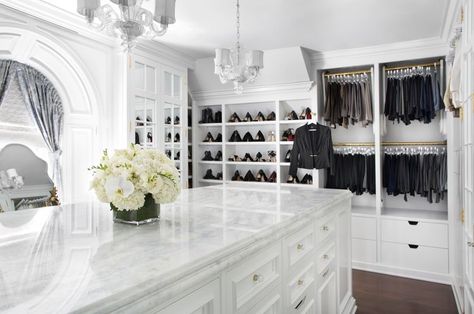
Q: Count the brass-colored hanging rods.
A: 4